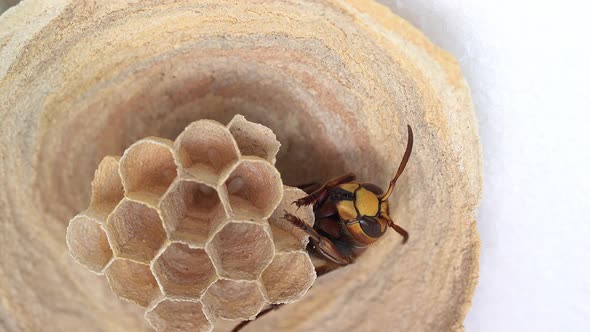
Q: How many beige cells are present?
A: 15